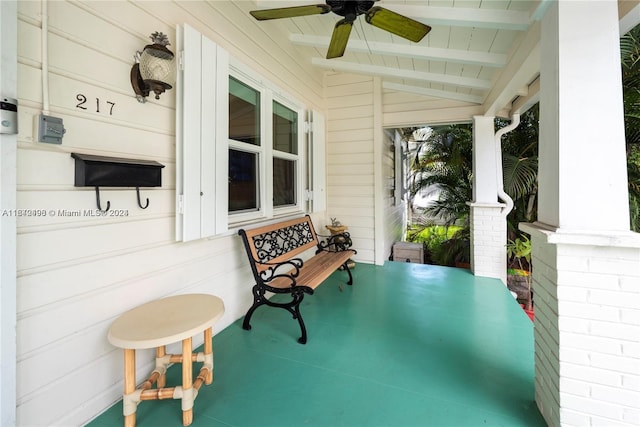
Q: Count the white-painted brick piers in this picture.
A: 2